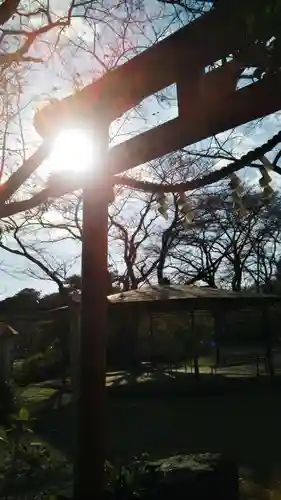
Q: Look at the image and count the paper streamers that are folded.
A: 4